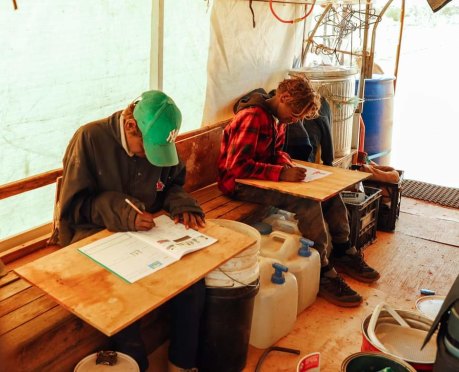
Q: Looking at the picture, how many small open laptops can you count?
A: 0